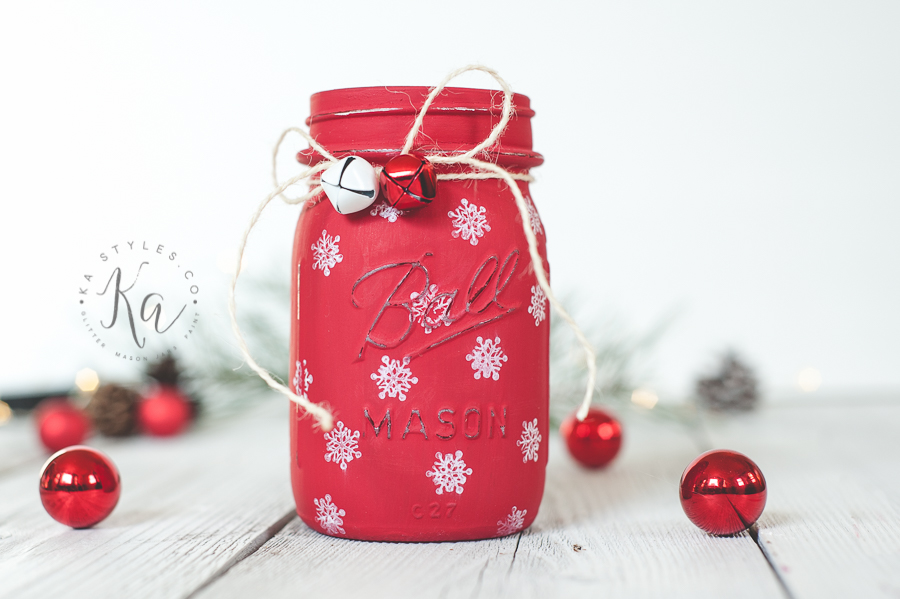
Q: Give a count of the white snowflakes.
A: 14